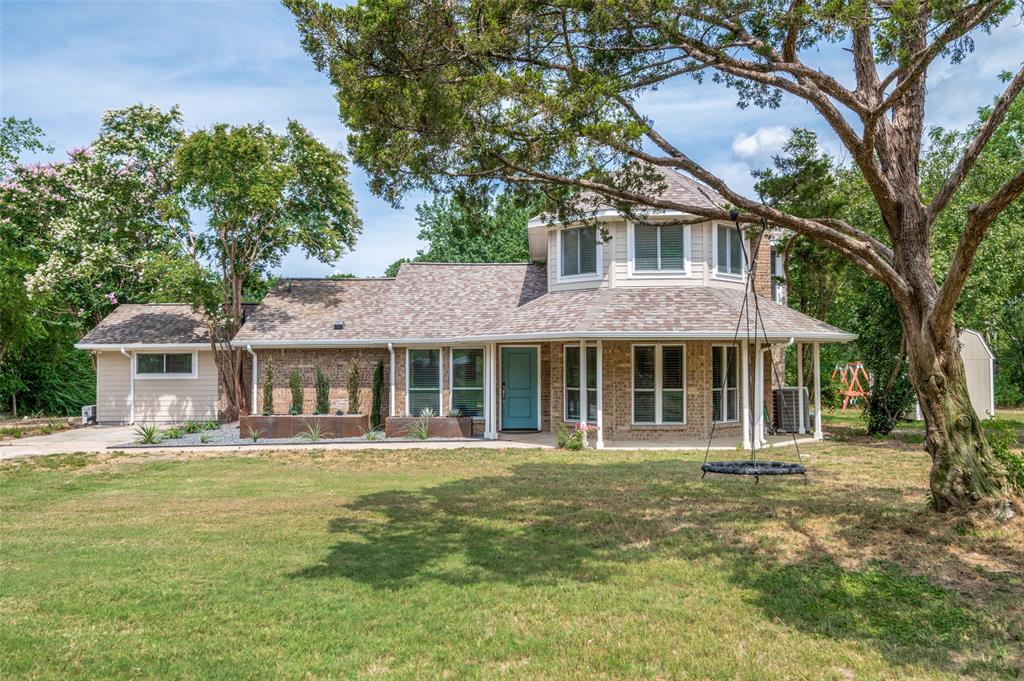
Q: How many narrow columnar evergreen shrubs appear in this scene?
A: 5